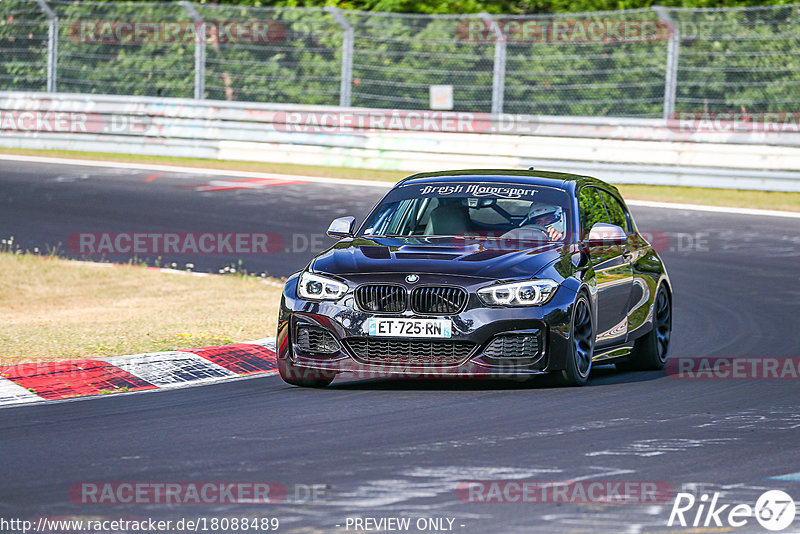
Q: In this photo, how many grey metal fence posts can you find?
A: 5